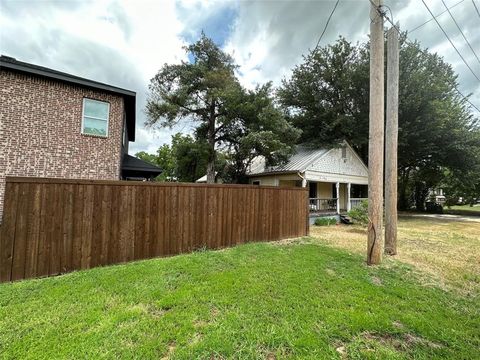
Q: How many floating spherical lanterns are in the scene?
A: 0